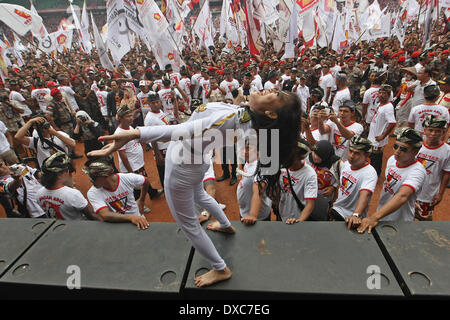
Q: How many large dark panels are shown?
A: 4